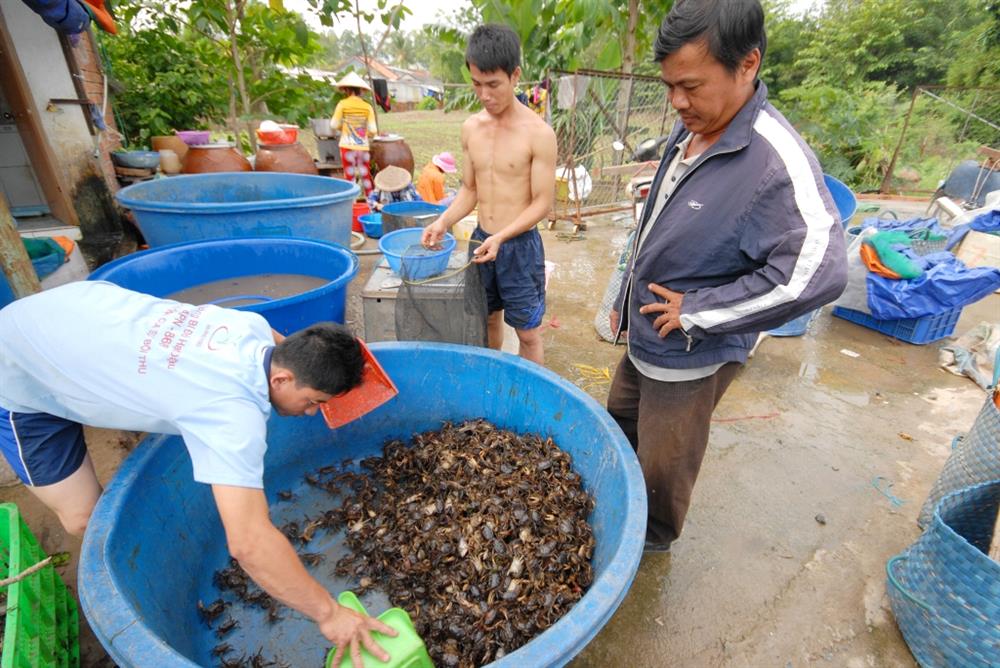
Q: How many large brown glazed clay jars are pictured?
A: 3